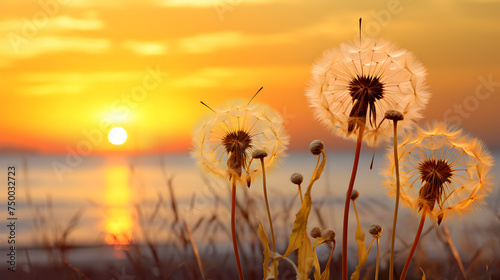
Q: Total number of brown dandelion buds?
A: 8